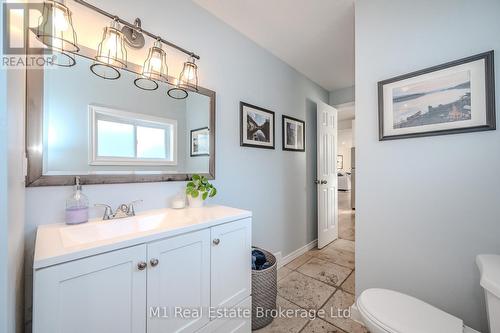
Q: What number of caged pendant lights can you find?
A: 4